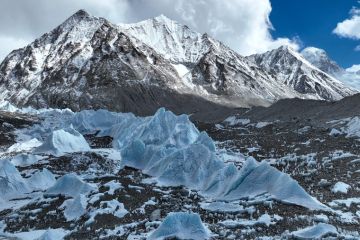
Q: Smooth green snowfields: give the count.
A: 0